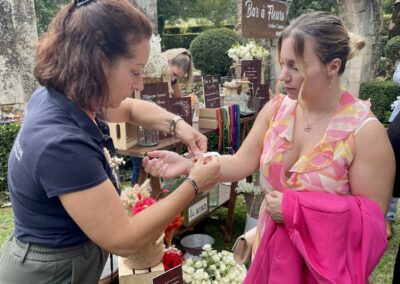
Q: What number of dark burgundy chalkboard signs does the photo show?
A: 6